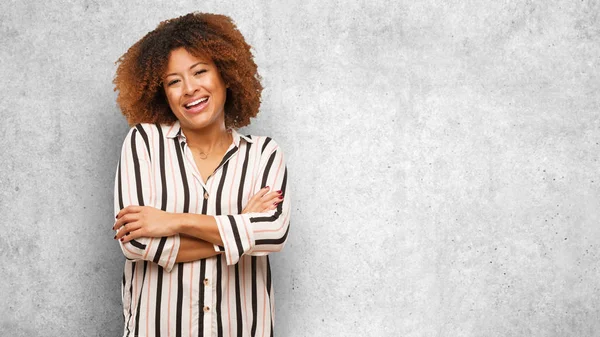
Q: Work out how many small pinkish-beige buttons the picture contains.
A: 3